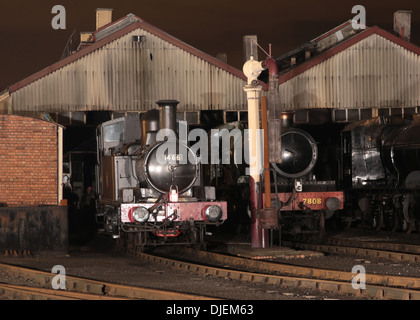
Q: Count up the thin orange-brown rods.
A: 1